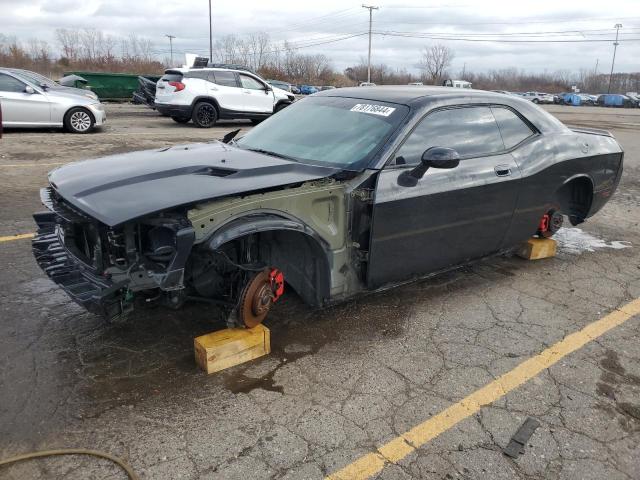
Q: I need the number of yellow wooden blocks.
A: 2